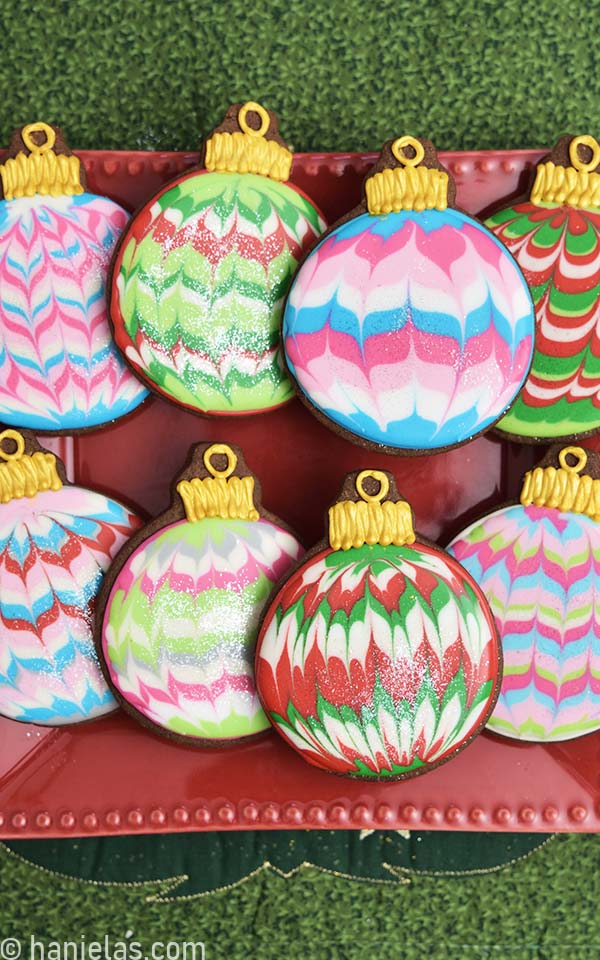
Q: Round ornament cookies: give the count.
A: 8